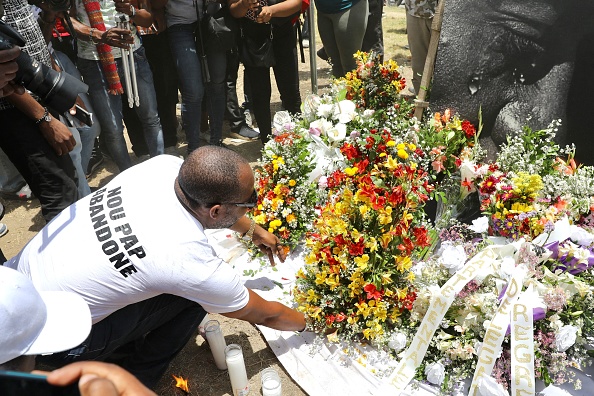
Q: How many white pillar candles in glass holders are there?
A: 3